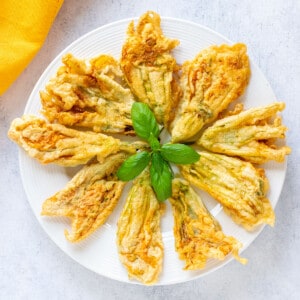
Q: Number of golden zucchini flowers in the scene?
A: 9